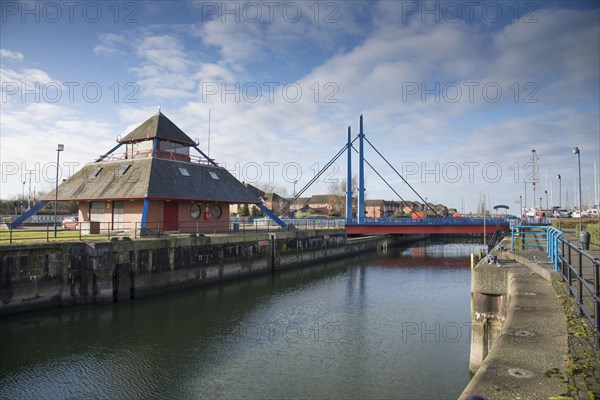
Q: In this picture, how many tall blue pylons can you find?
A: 2